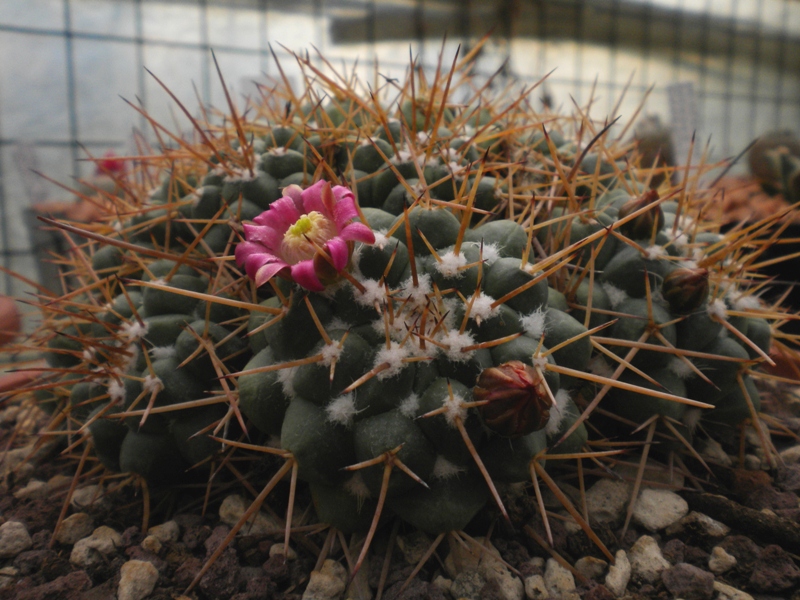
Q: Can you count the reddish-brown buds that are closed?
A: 3